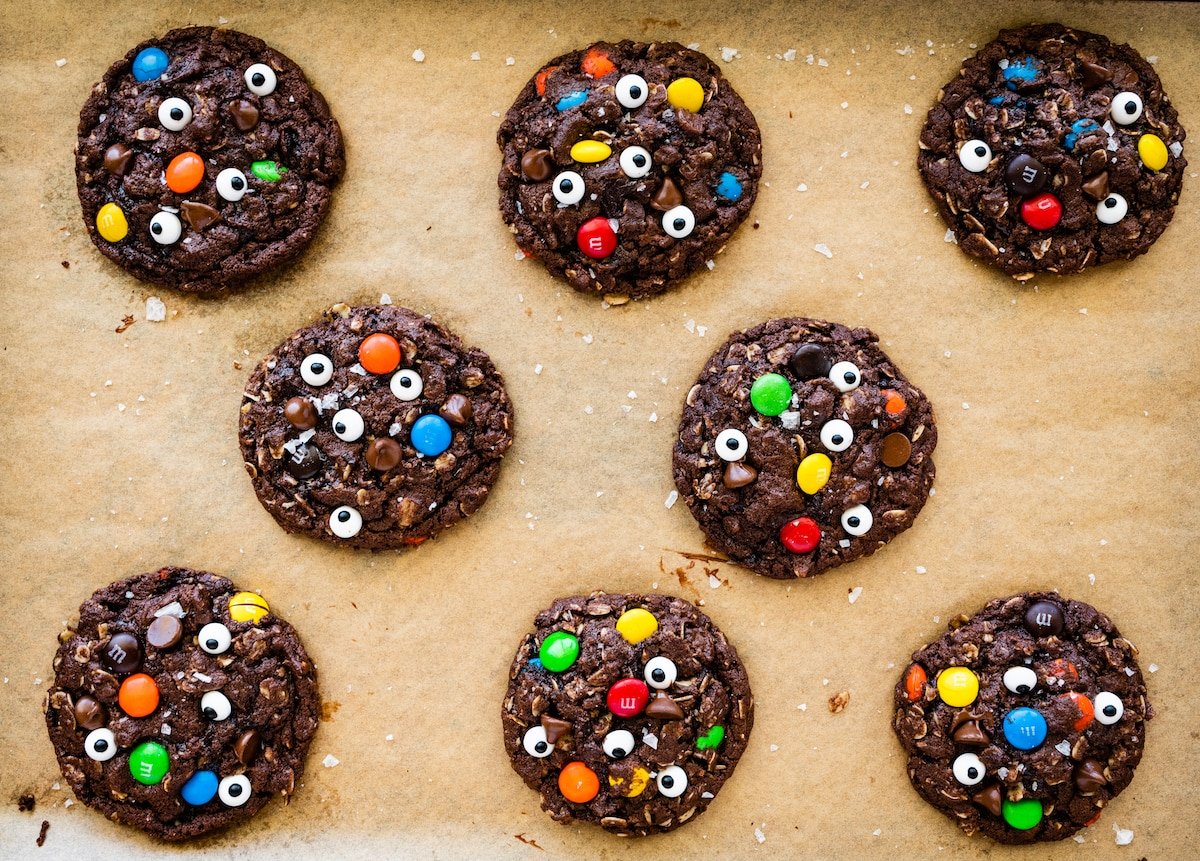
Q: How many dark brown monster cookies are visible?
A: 8